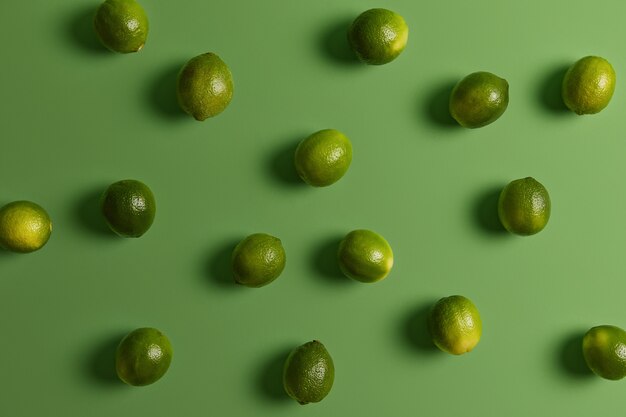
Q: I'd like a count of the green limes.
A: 15